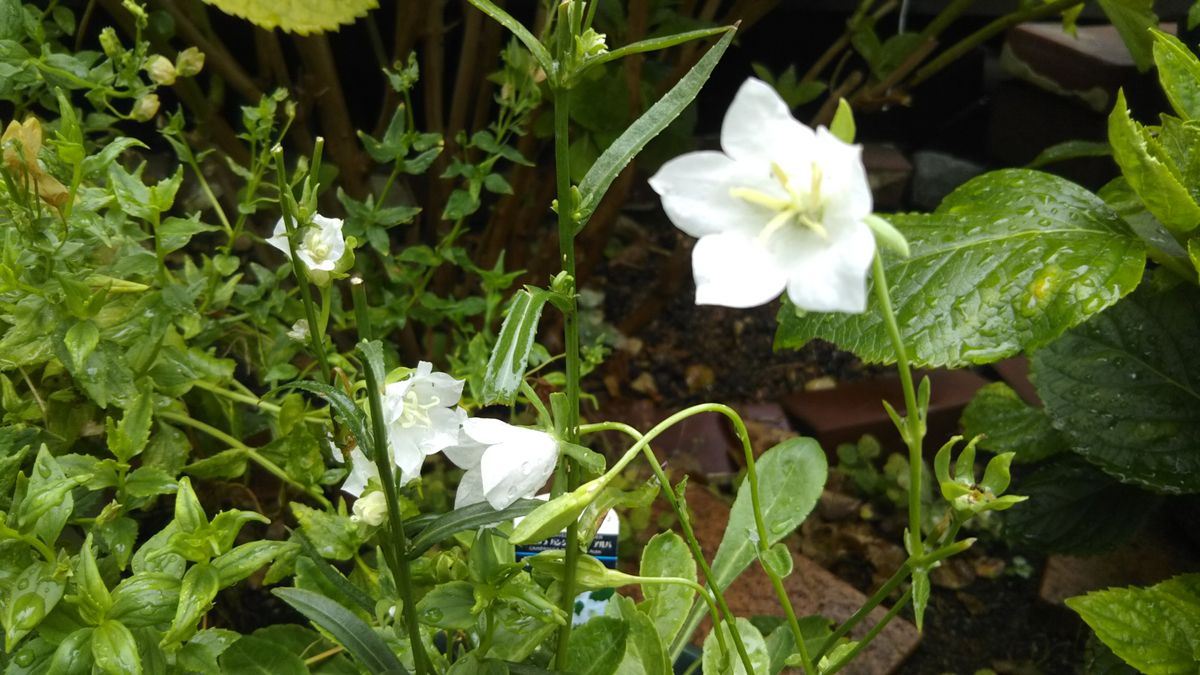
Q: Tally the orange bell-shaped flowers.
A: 0